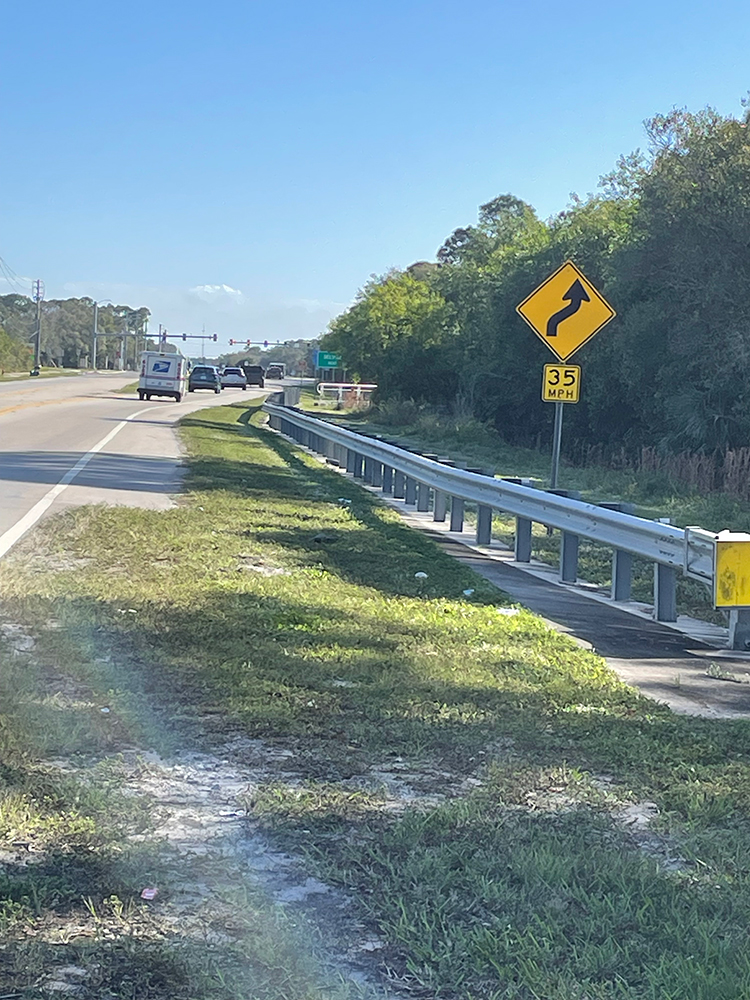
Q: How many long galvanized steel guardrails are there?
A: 1